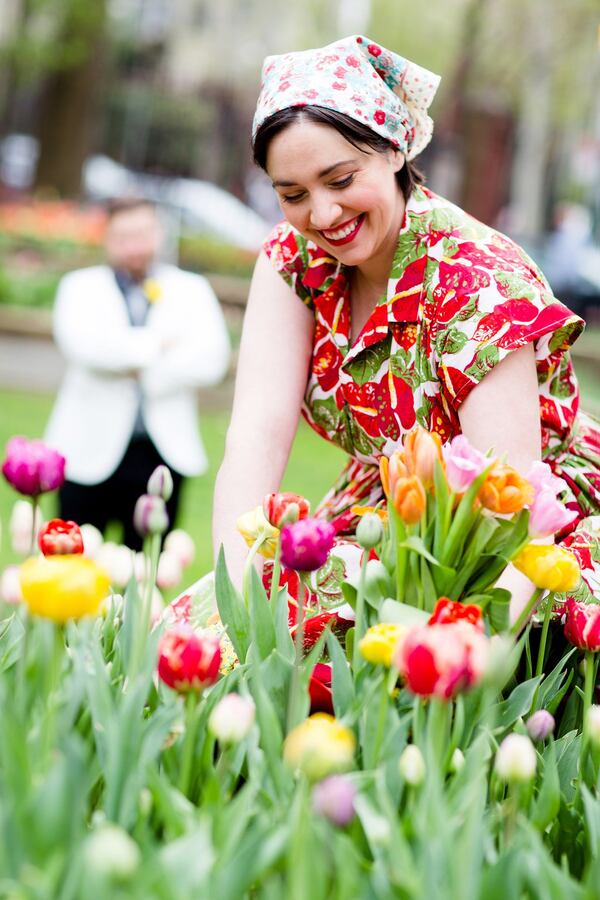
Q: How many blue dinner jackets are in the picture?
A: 0